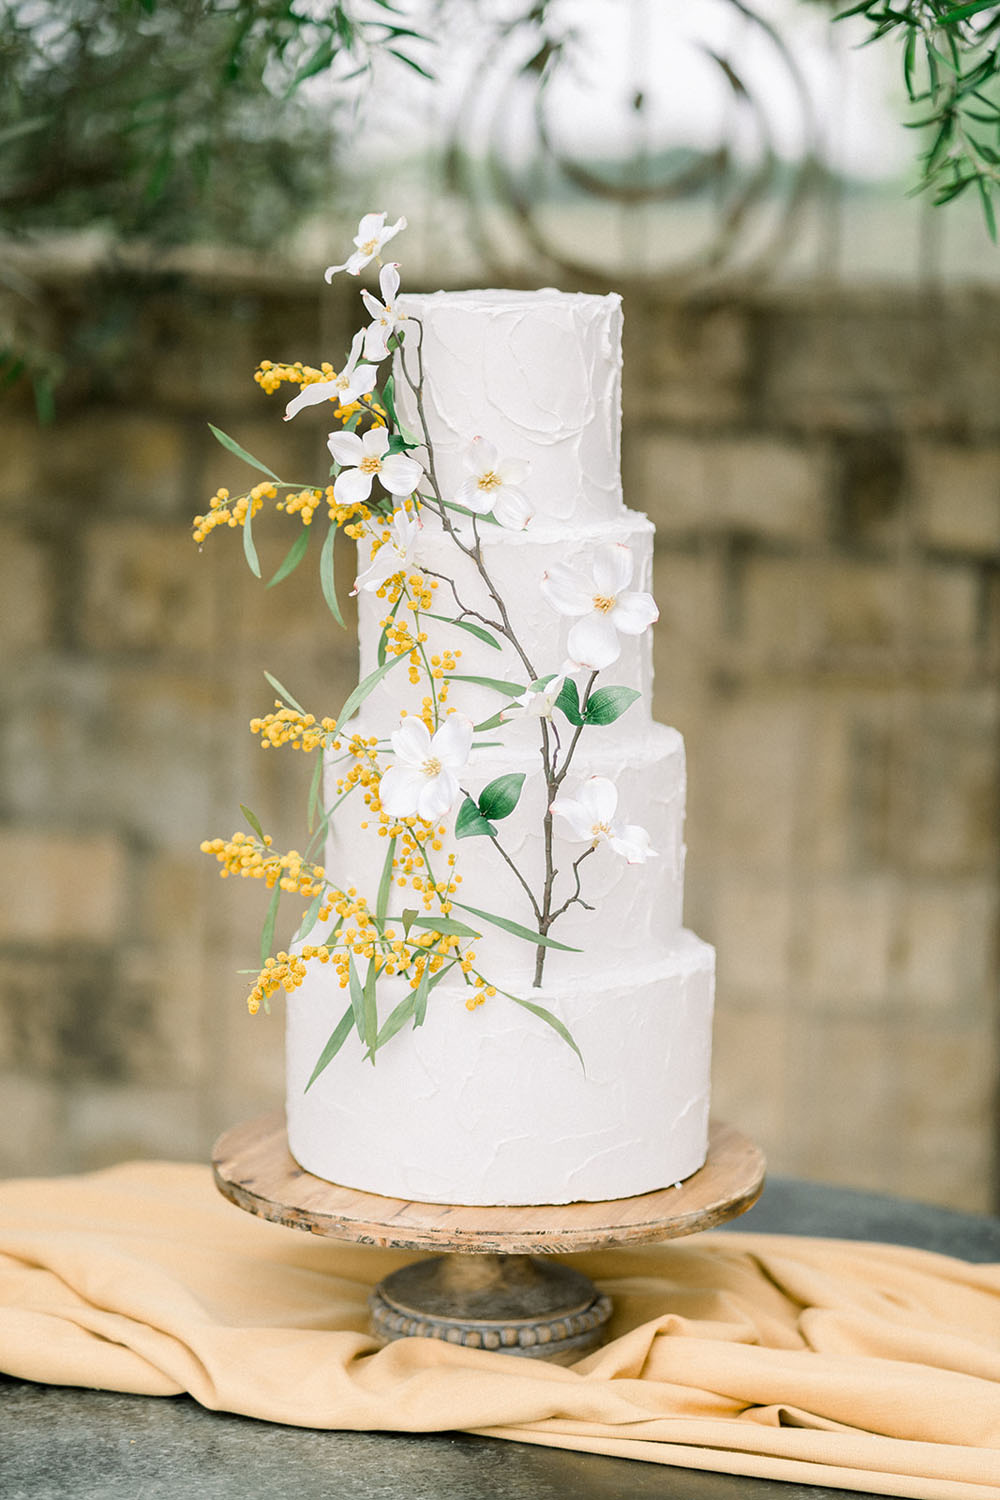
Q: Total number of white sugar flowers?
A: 10